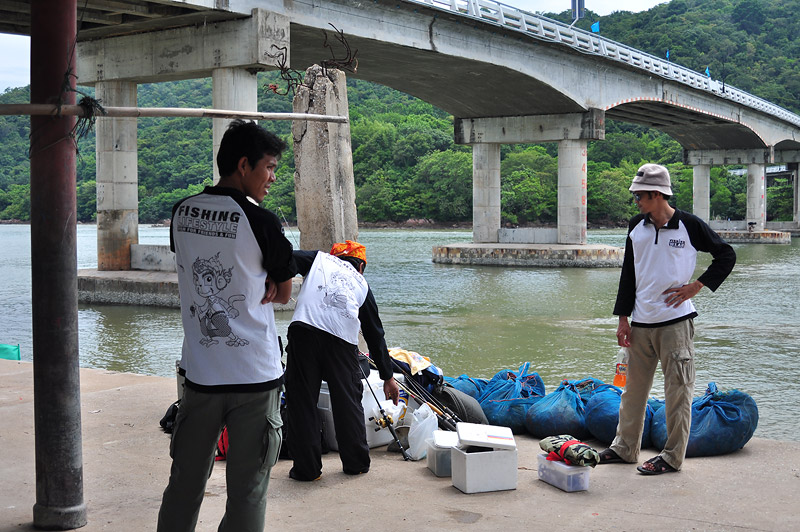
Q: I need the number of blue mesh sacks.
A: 5